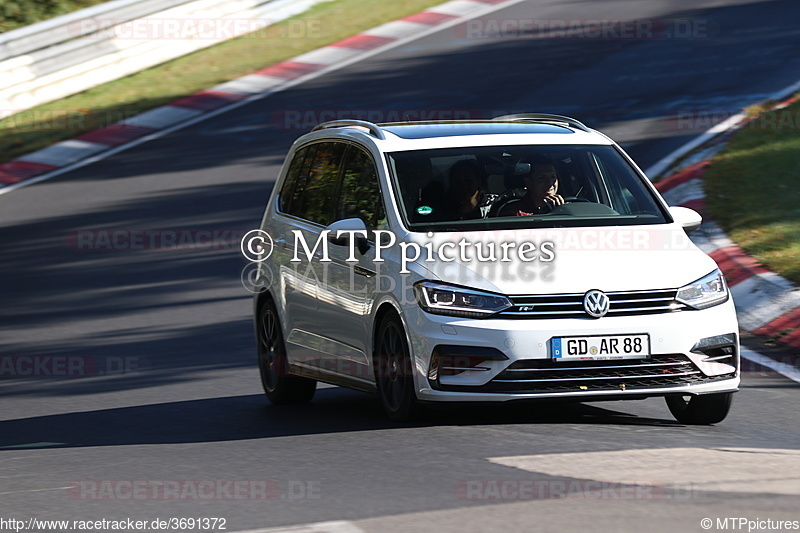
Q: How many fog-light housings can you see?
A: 2